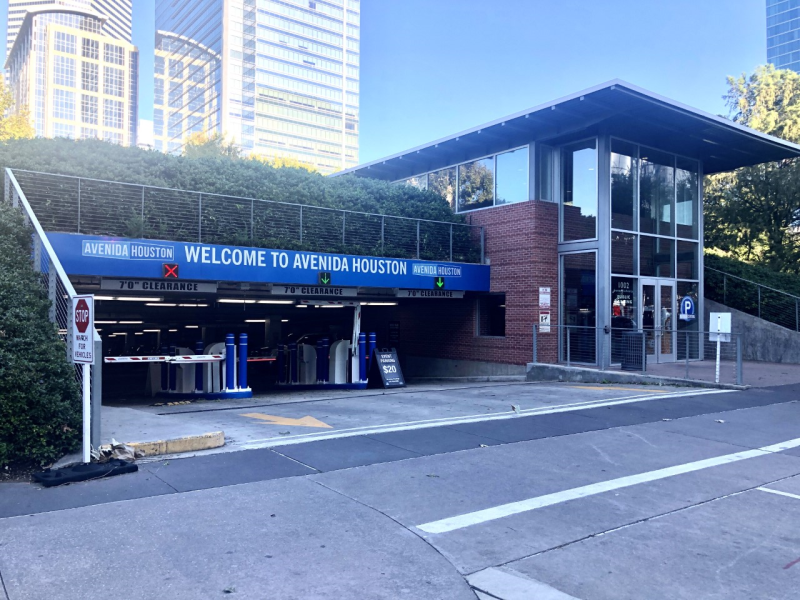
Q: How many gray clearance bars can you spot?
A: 3